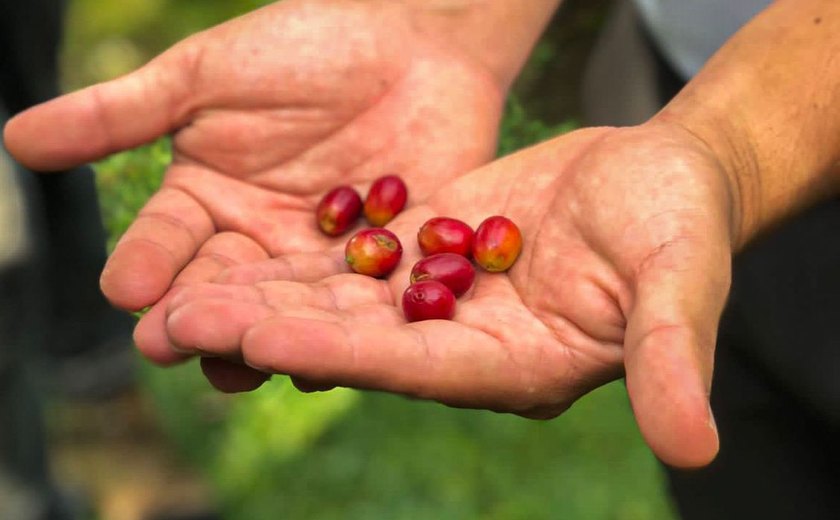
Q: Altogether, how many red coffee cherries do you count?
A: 7